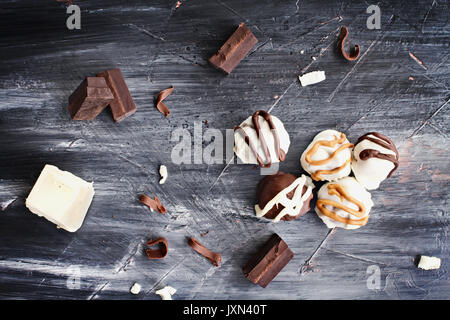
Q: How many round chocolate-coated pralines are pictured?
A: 5